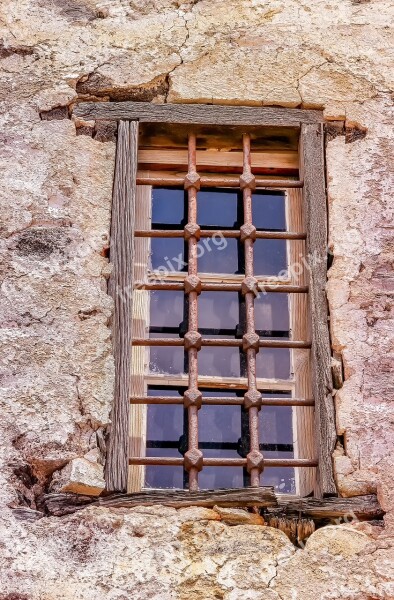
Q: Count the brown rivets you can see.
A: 12